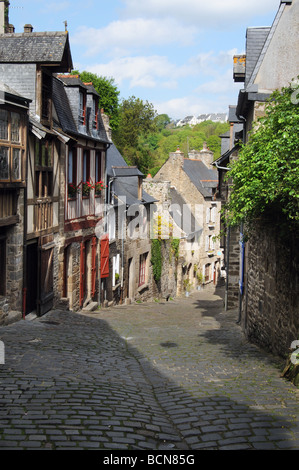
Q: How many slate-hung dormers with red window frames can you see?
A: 2